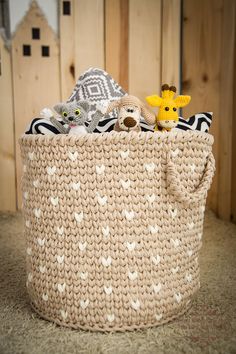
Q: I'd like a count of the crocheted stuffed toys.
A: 3